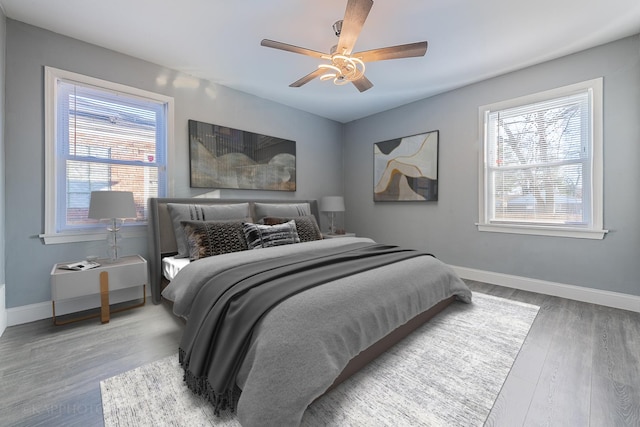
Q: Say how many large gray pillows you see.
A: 2